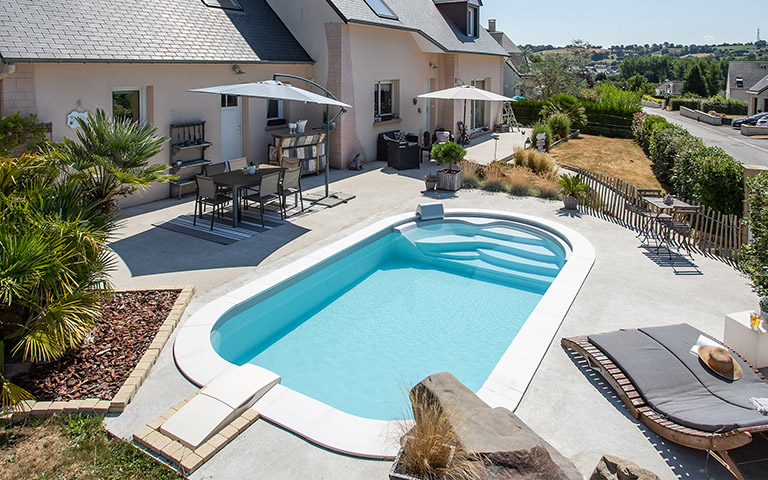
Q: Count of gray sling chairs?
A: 6